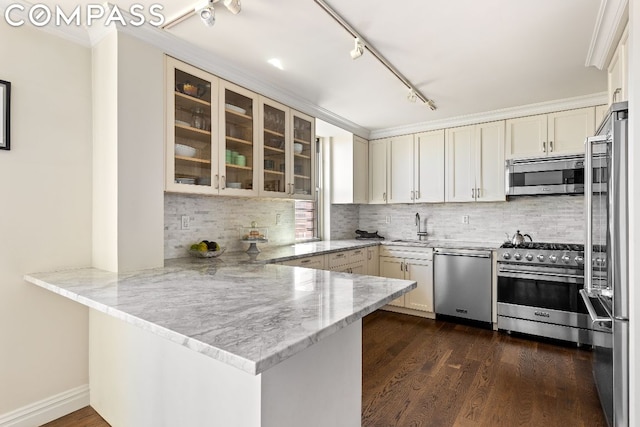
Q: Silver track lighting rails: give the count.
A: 2